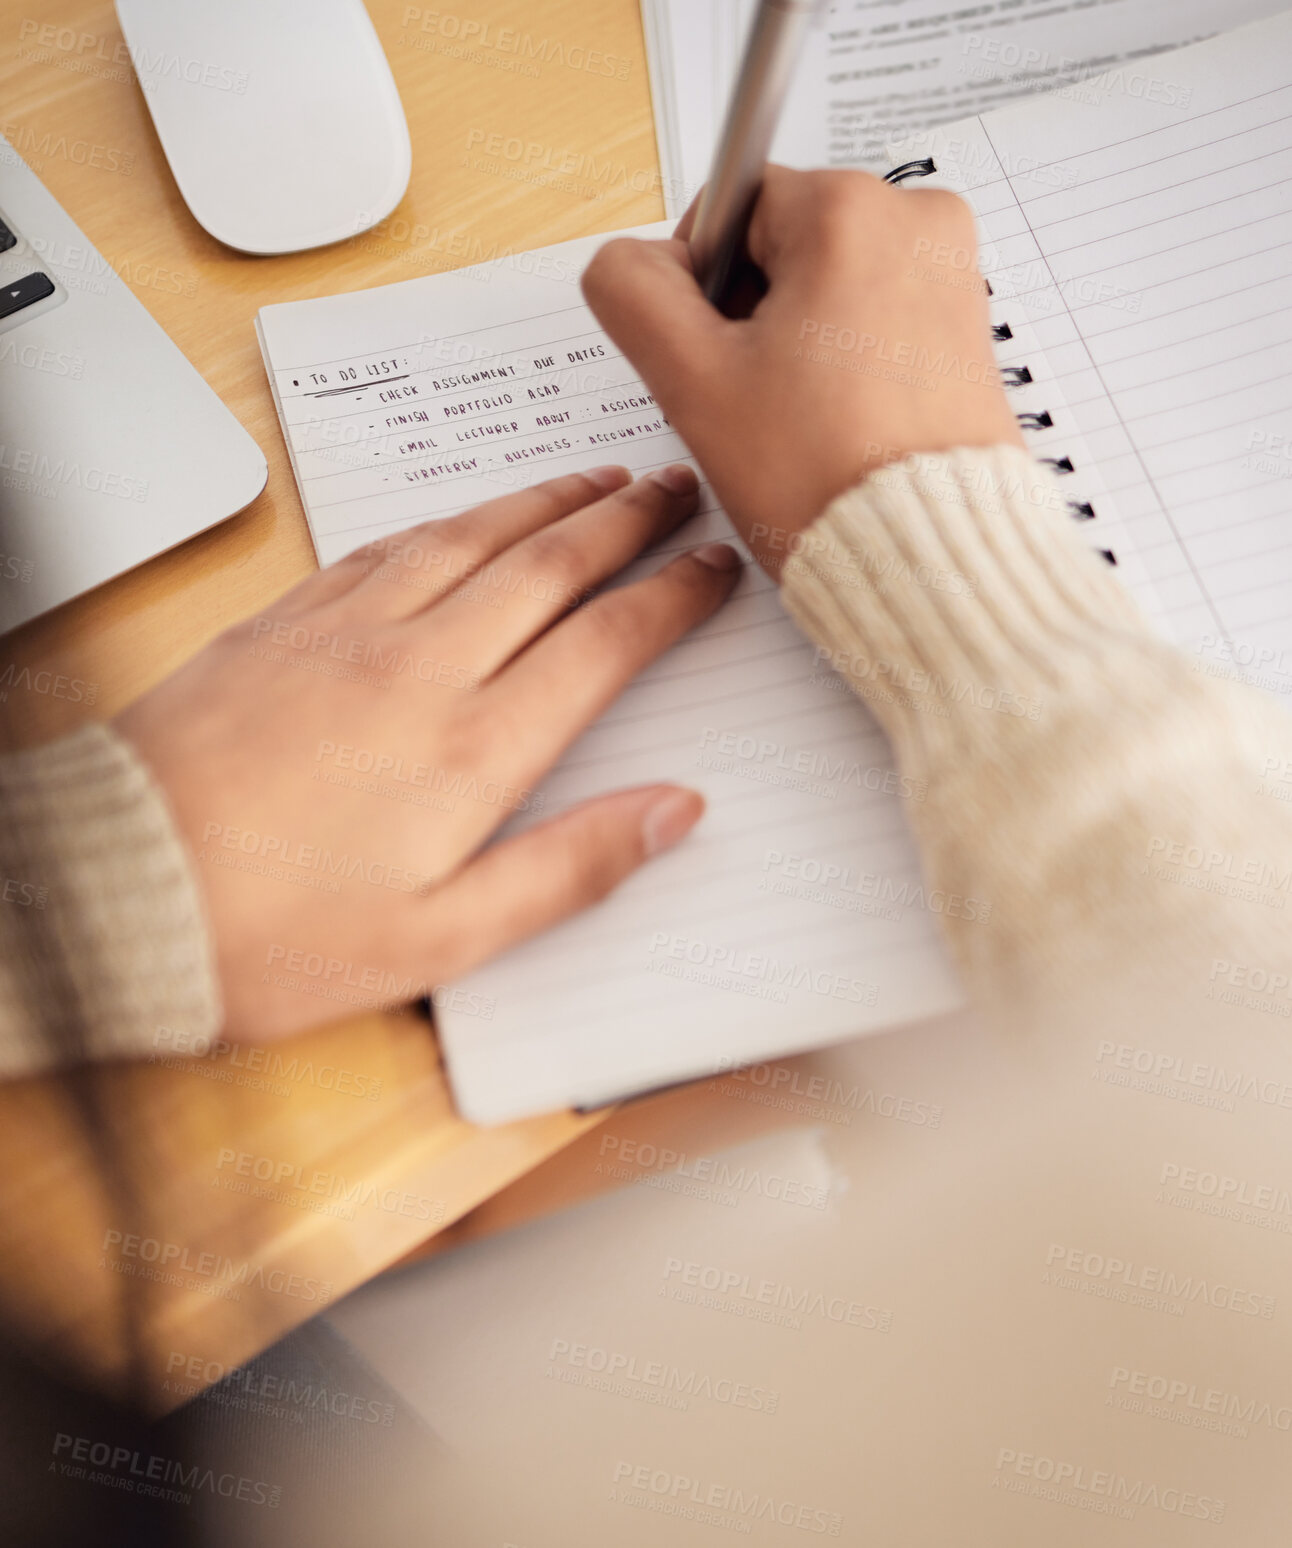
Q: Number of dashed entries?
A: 4